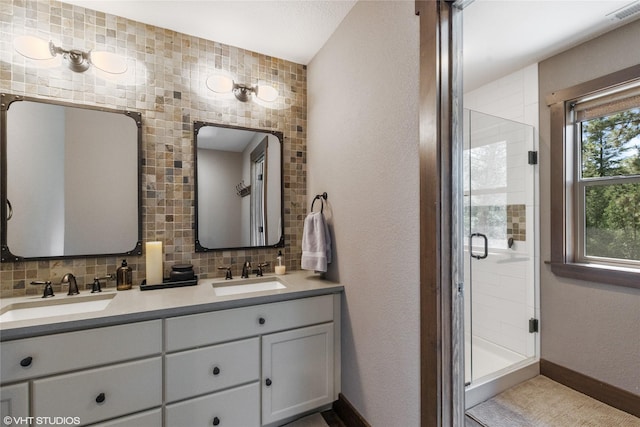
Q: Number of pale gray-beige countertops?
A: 1